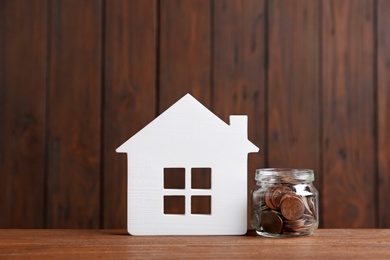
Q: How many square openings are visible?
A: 4